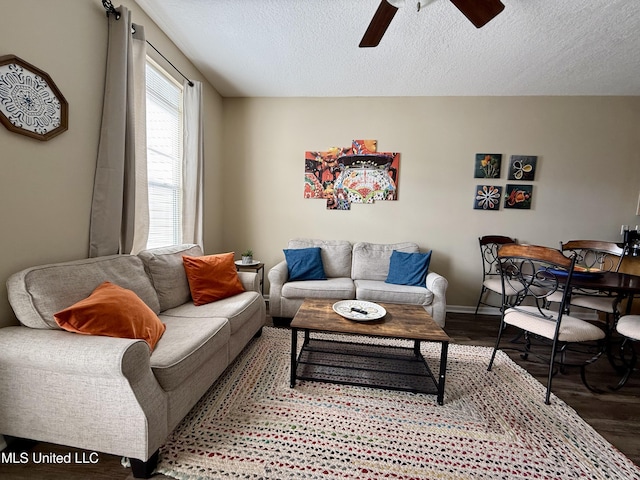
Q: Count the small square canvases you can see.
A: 4